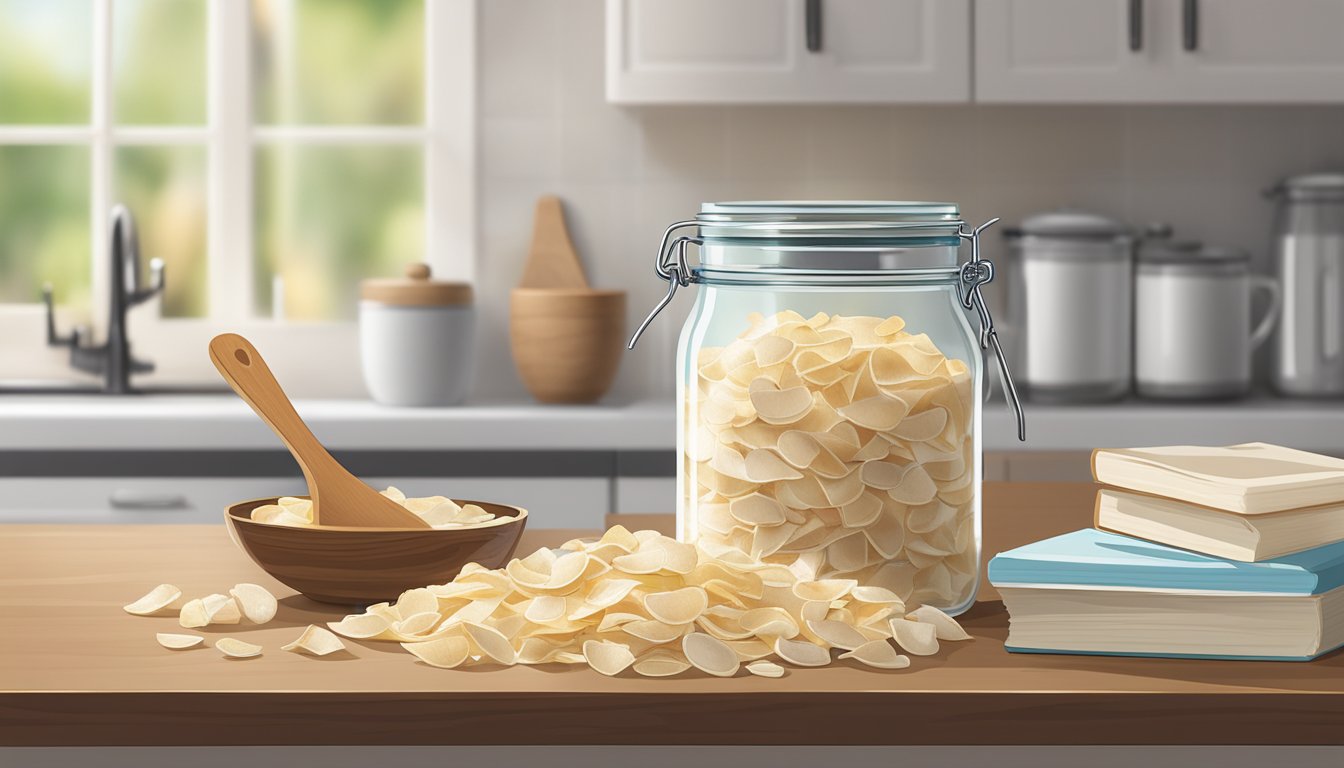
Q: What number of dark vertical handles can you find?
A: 3